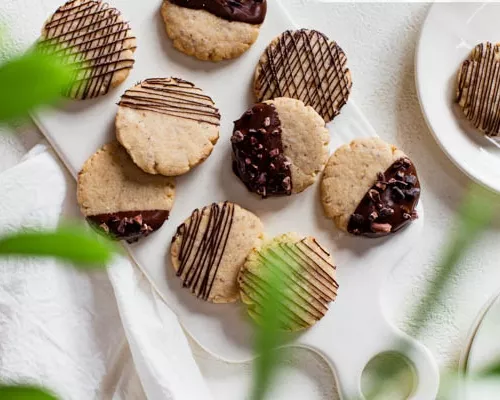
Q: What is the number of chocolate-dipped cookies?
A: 4